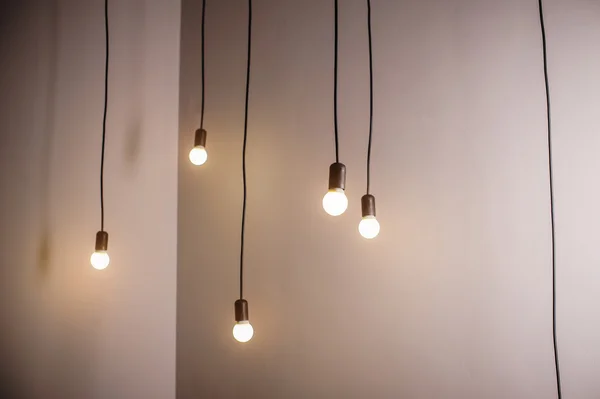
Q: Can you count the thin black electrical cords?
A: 6